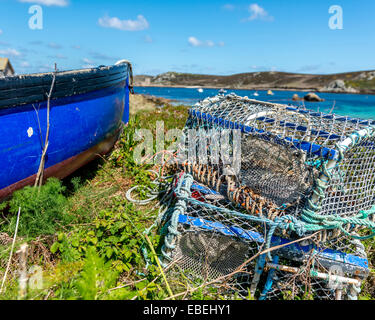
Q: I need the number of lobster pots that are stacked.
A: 2